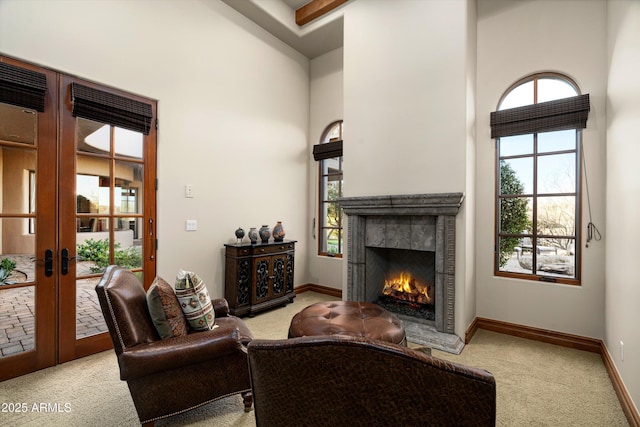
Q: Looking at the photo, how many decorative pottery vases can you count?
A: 4